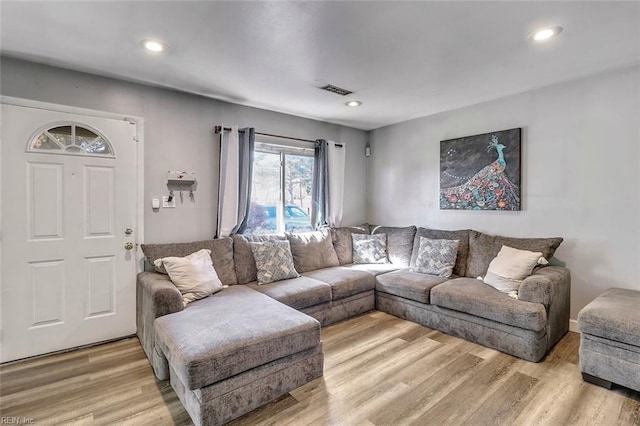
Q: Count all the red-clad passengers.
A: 0